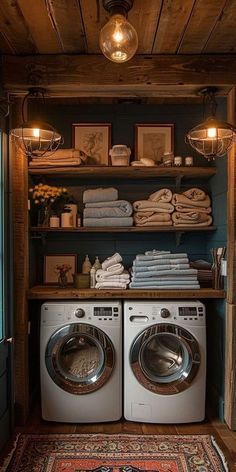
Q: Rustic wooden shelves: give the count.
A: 3